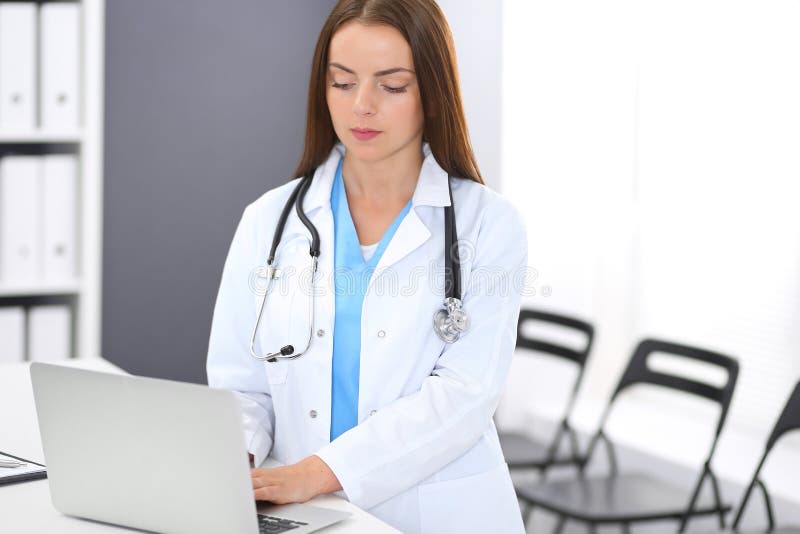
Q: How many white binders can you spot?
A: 6